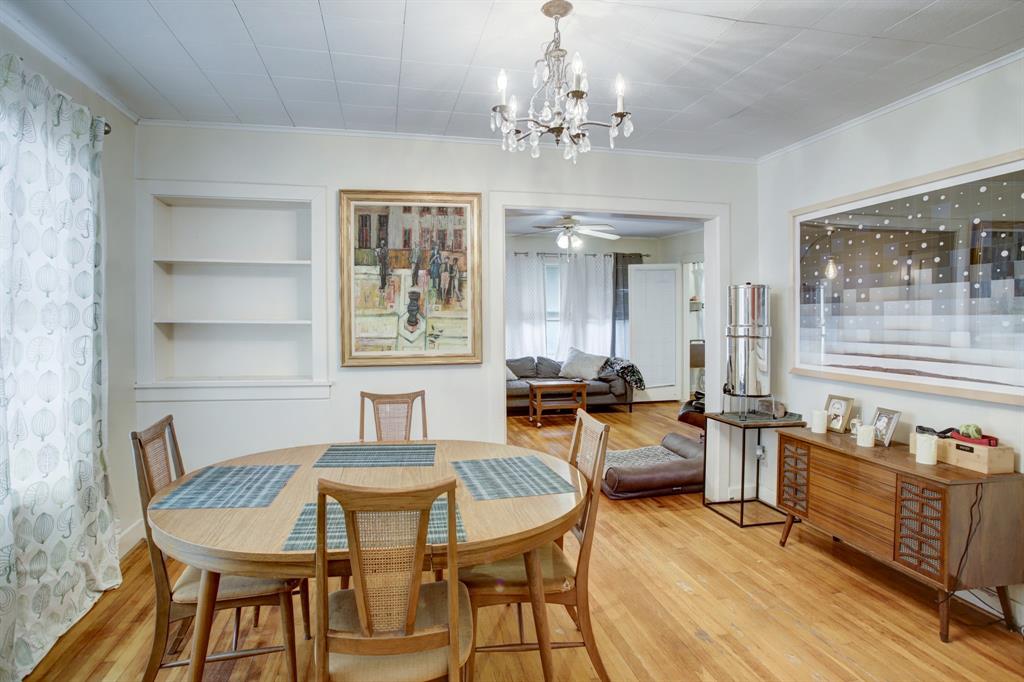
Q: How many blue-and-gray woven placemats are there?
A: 4